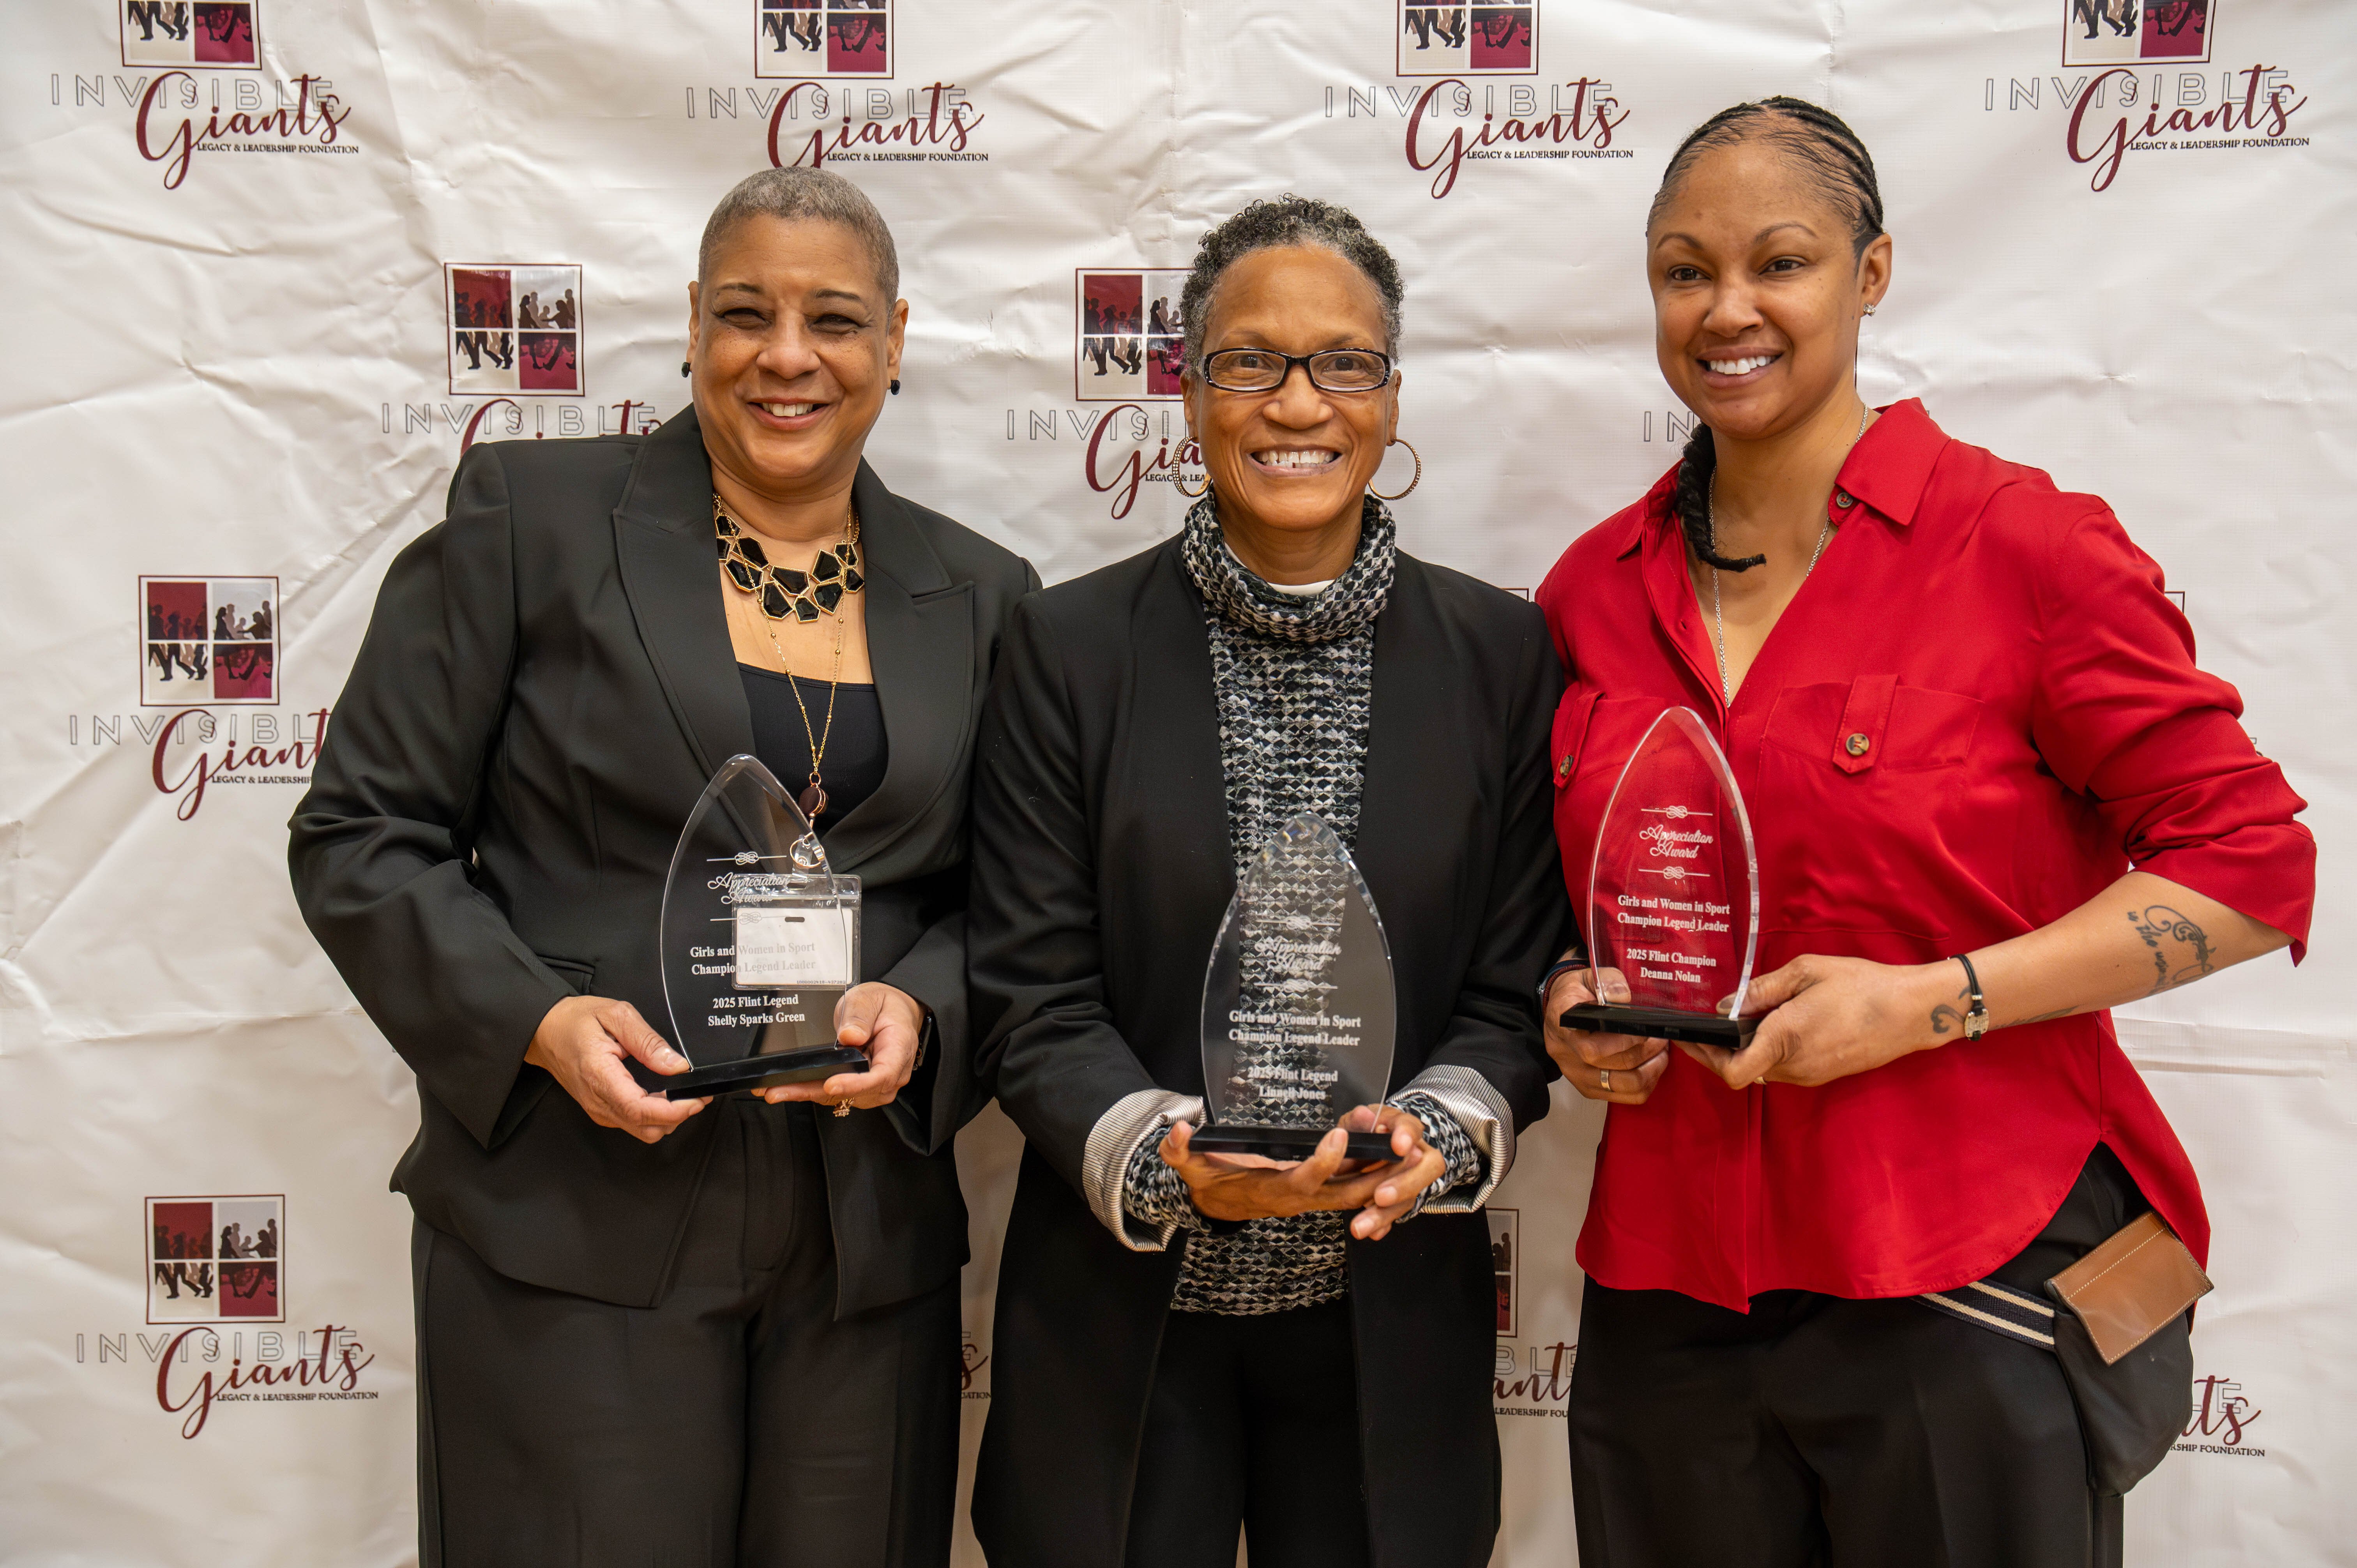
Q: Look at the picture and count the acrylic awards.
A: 3